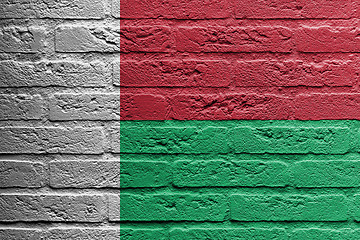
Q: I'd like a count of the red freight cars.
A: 0